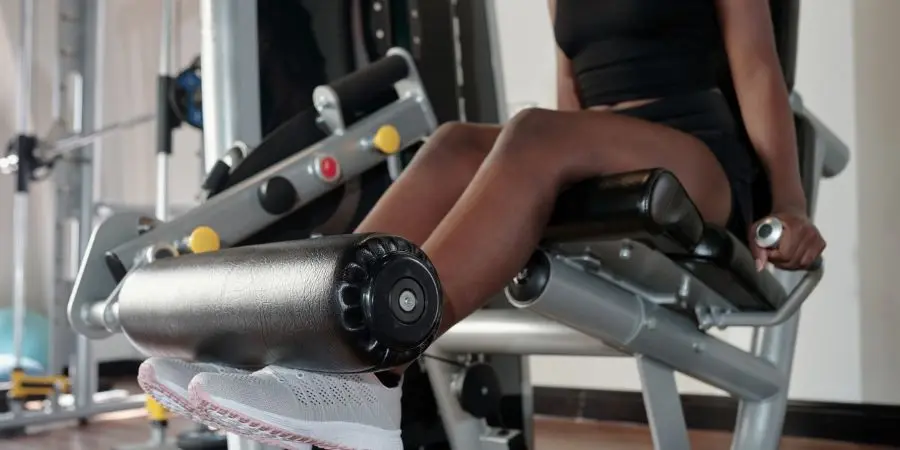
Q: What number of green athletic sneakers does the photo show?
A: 0